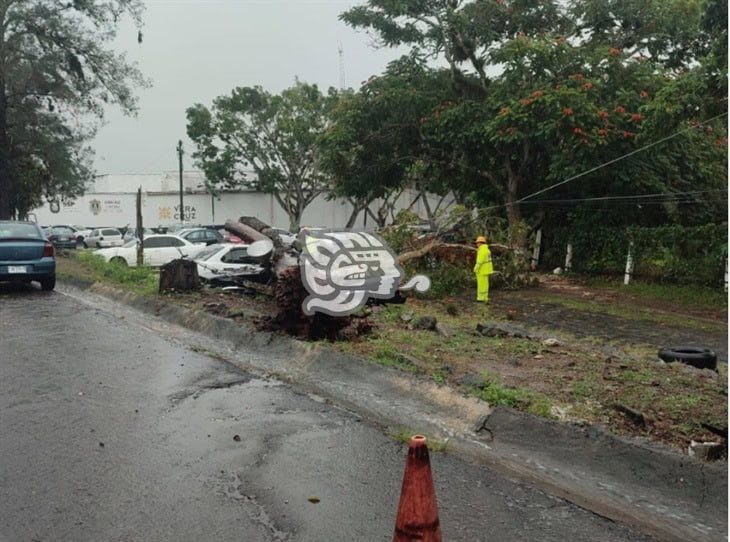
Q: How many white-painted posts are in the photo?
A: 4